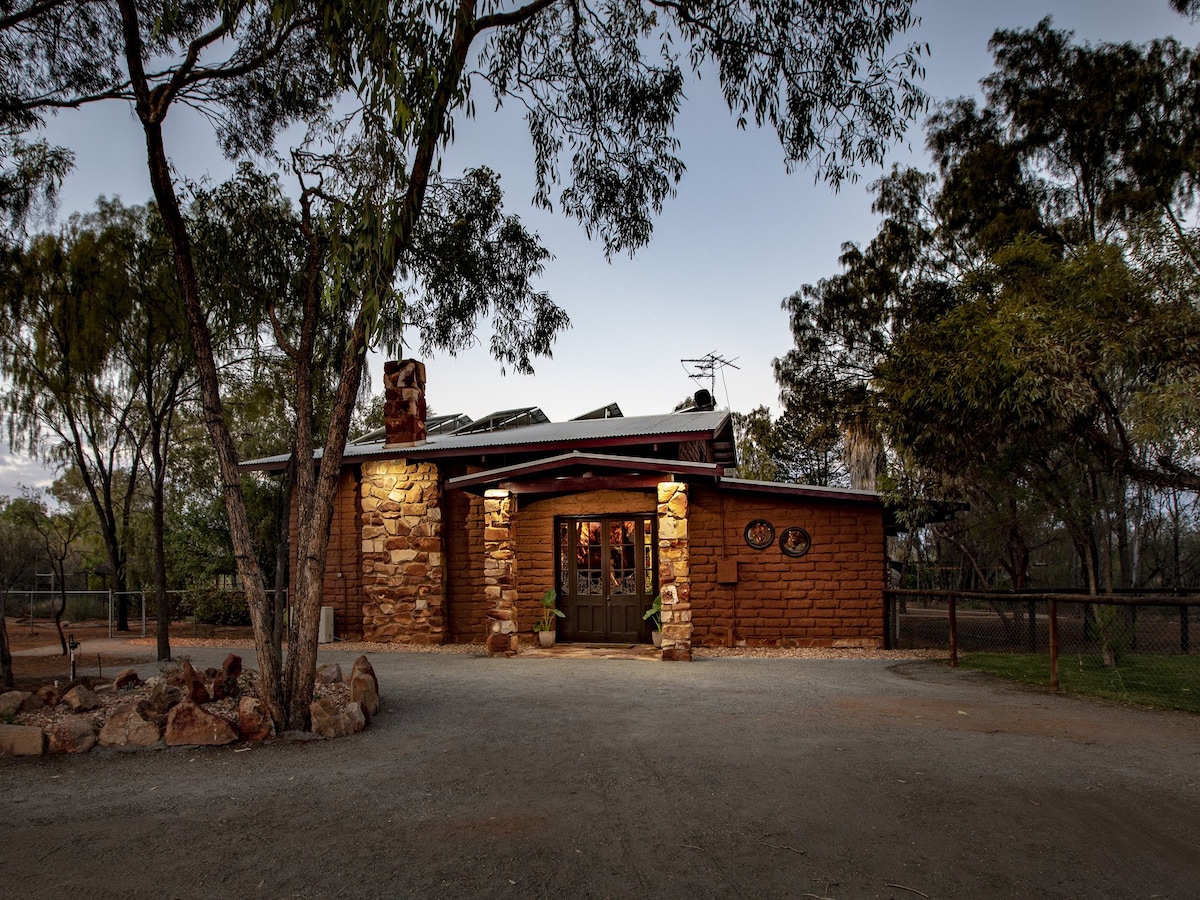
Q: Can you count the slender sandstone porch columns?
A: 2